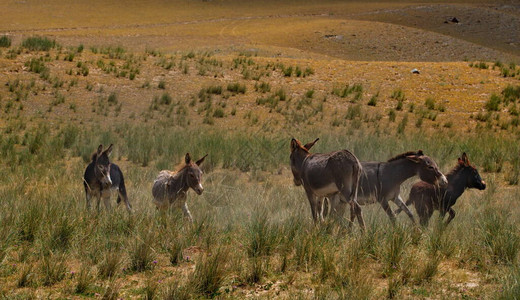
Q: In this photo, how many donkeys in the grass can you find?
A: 5